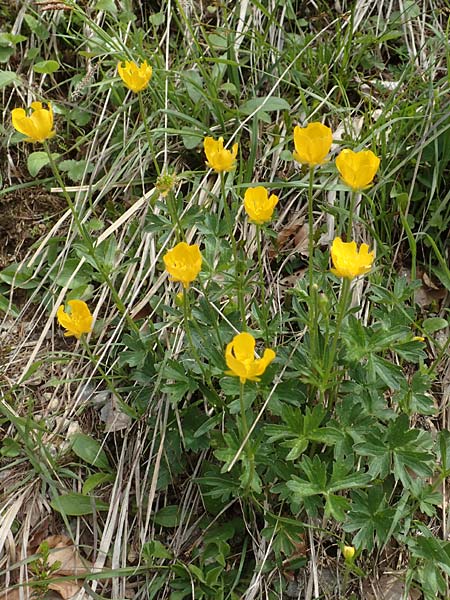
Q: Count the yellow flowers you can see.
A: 10